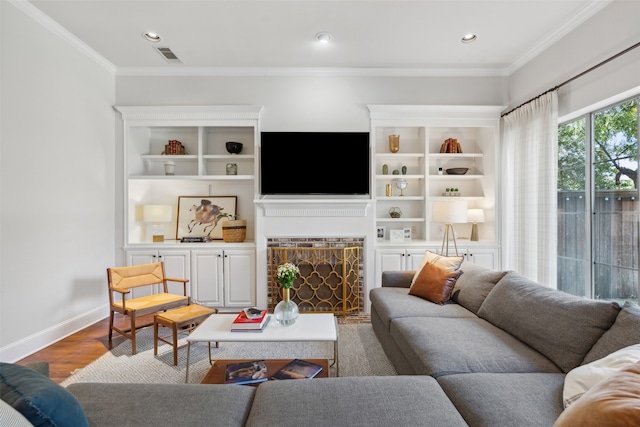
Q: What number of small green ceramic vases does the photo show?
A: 3